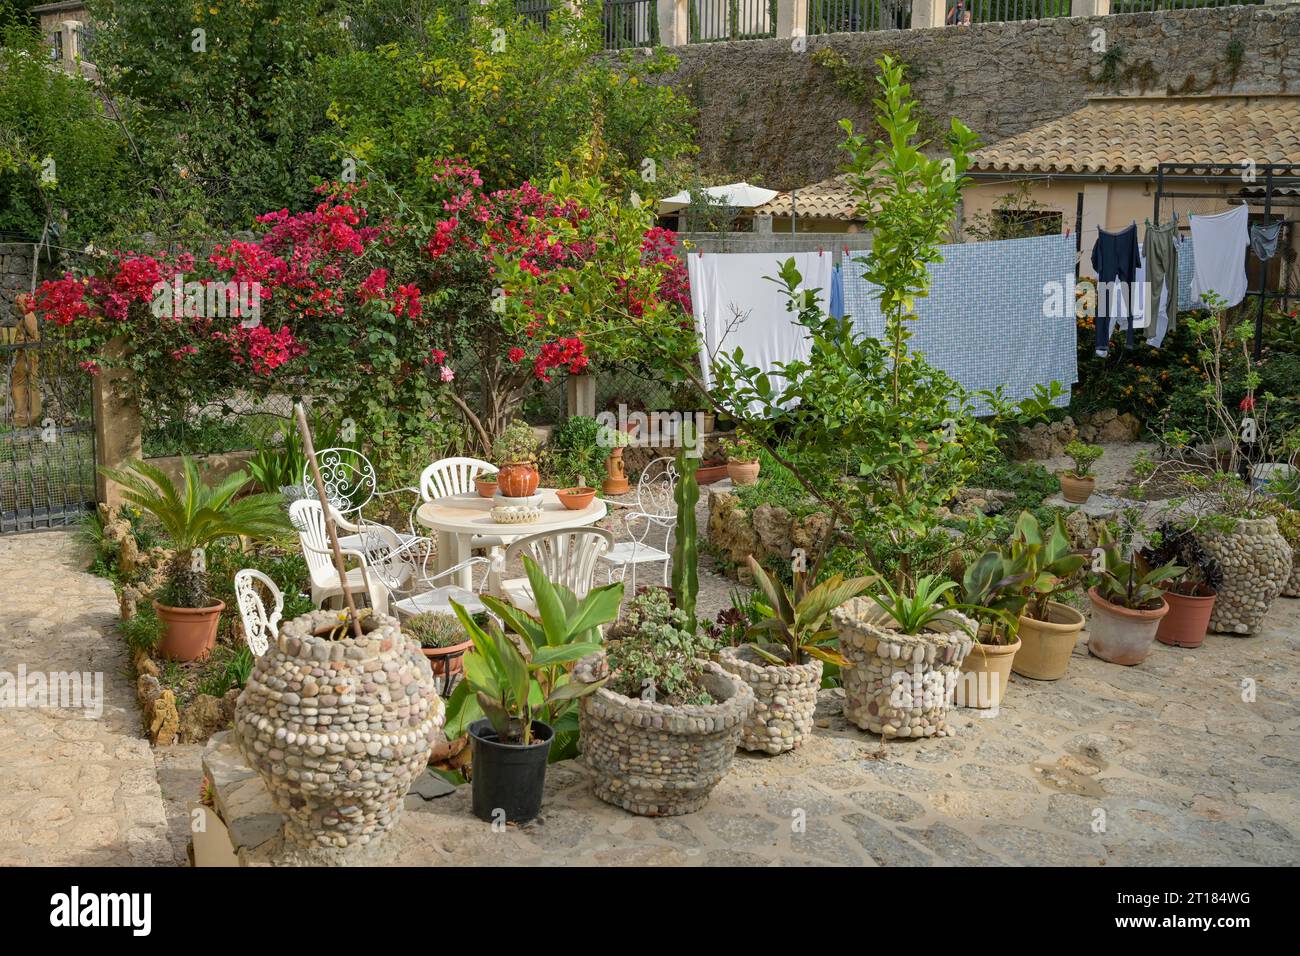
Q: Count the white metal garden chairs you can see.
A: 4